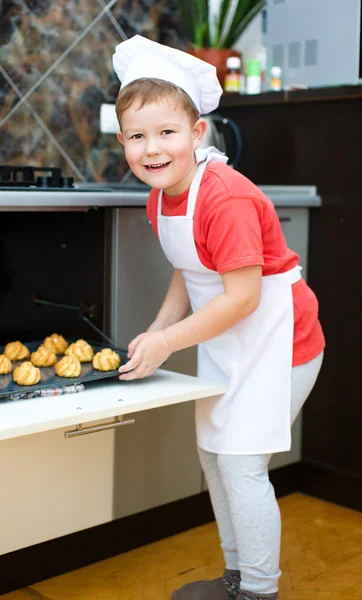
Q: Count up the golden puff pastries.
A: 8